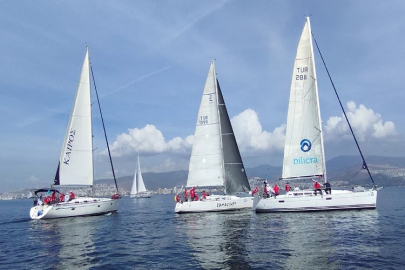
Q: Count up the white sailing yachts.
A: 4